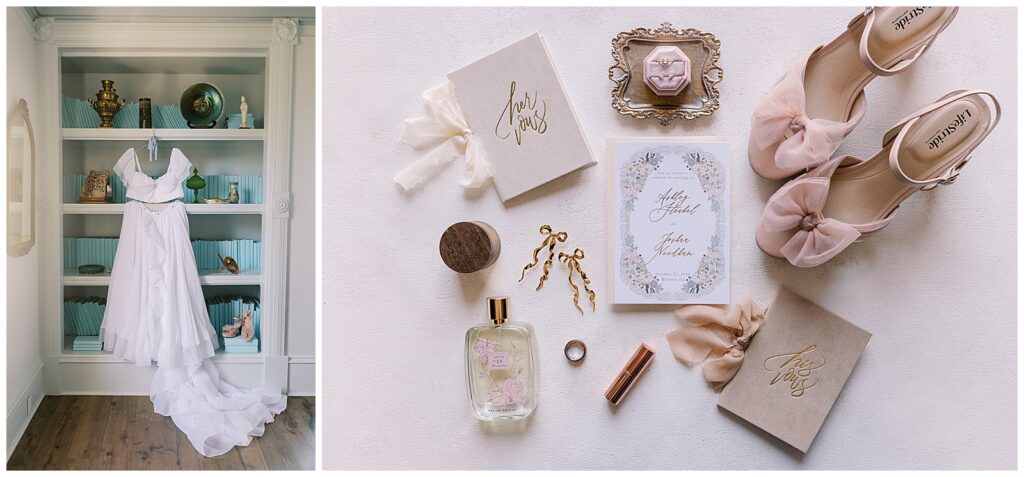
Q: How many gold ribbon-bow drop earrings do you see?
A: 2